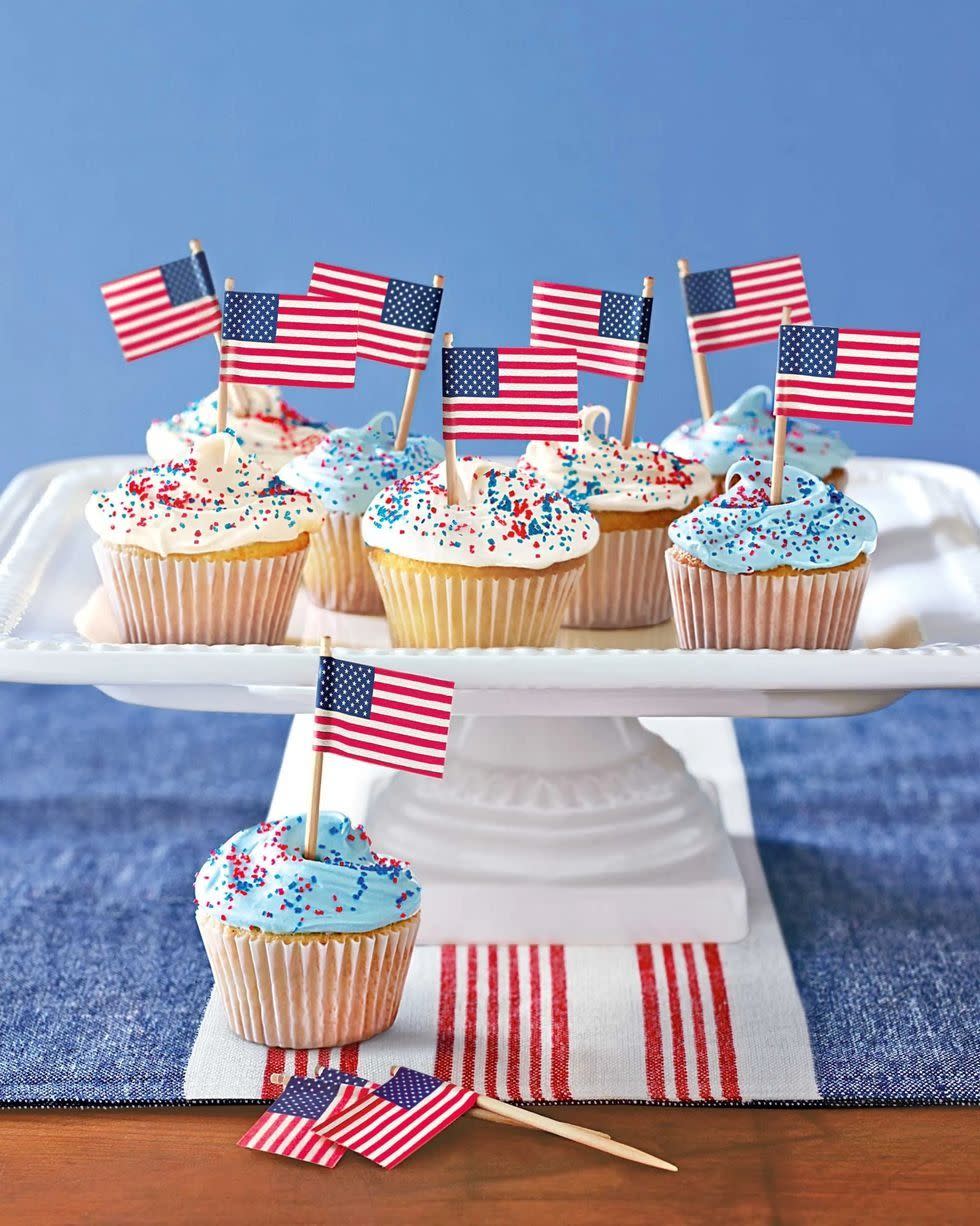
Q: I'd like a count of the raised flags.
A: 8